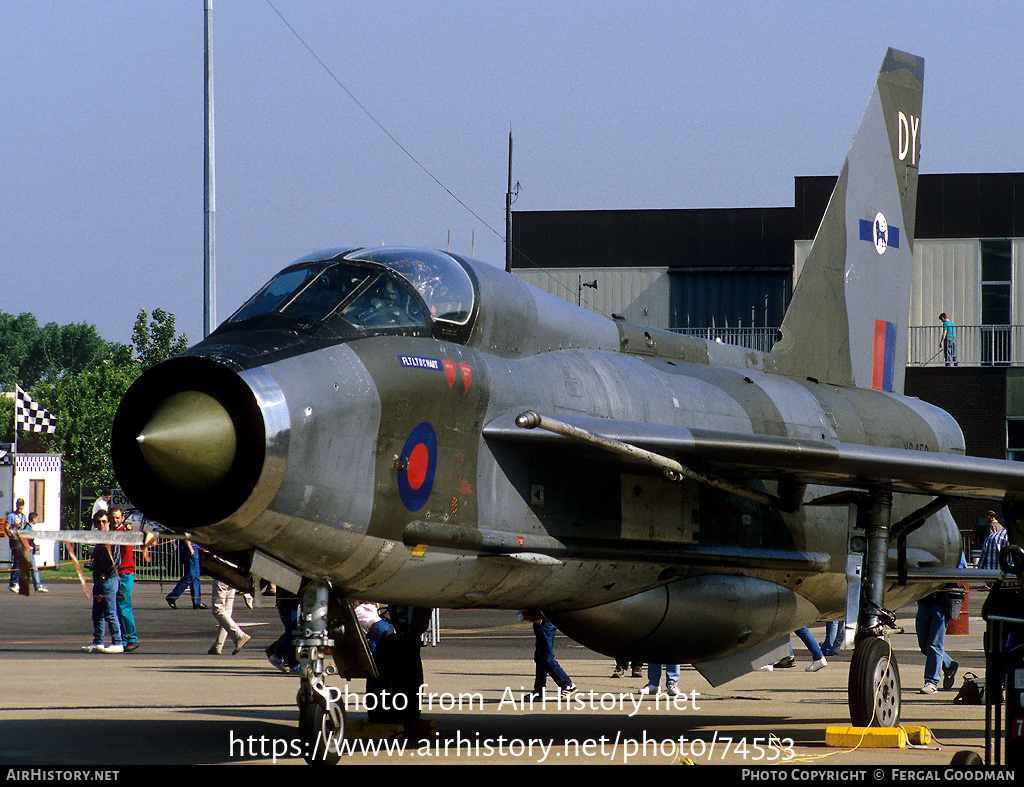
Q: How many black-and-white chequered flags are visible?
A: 1